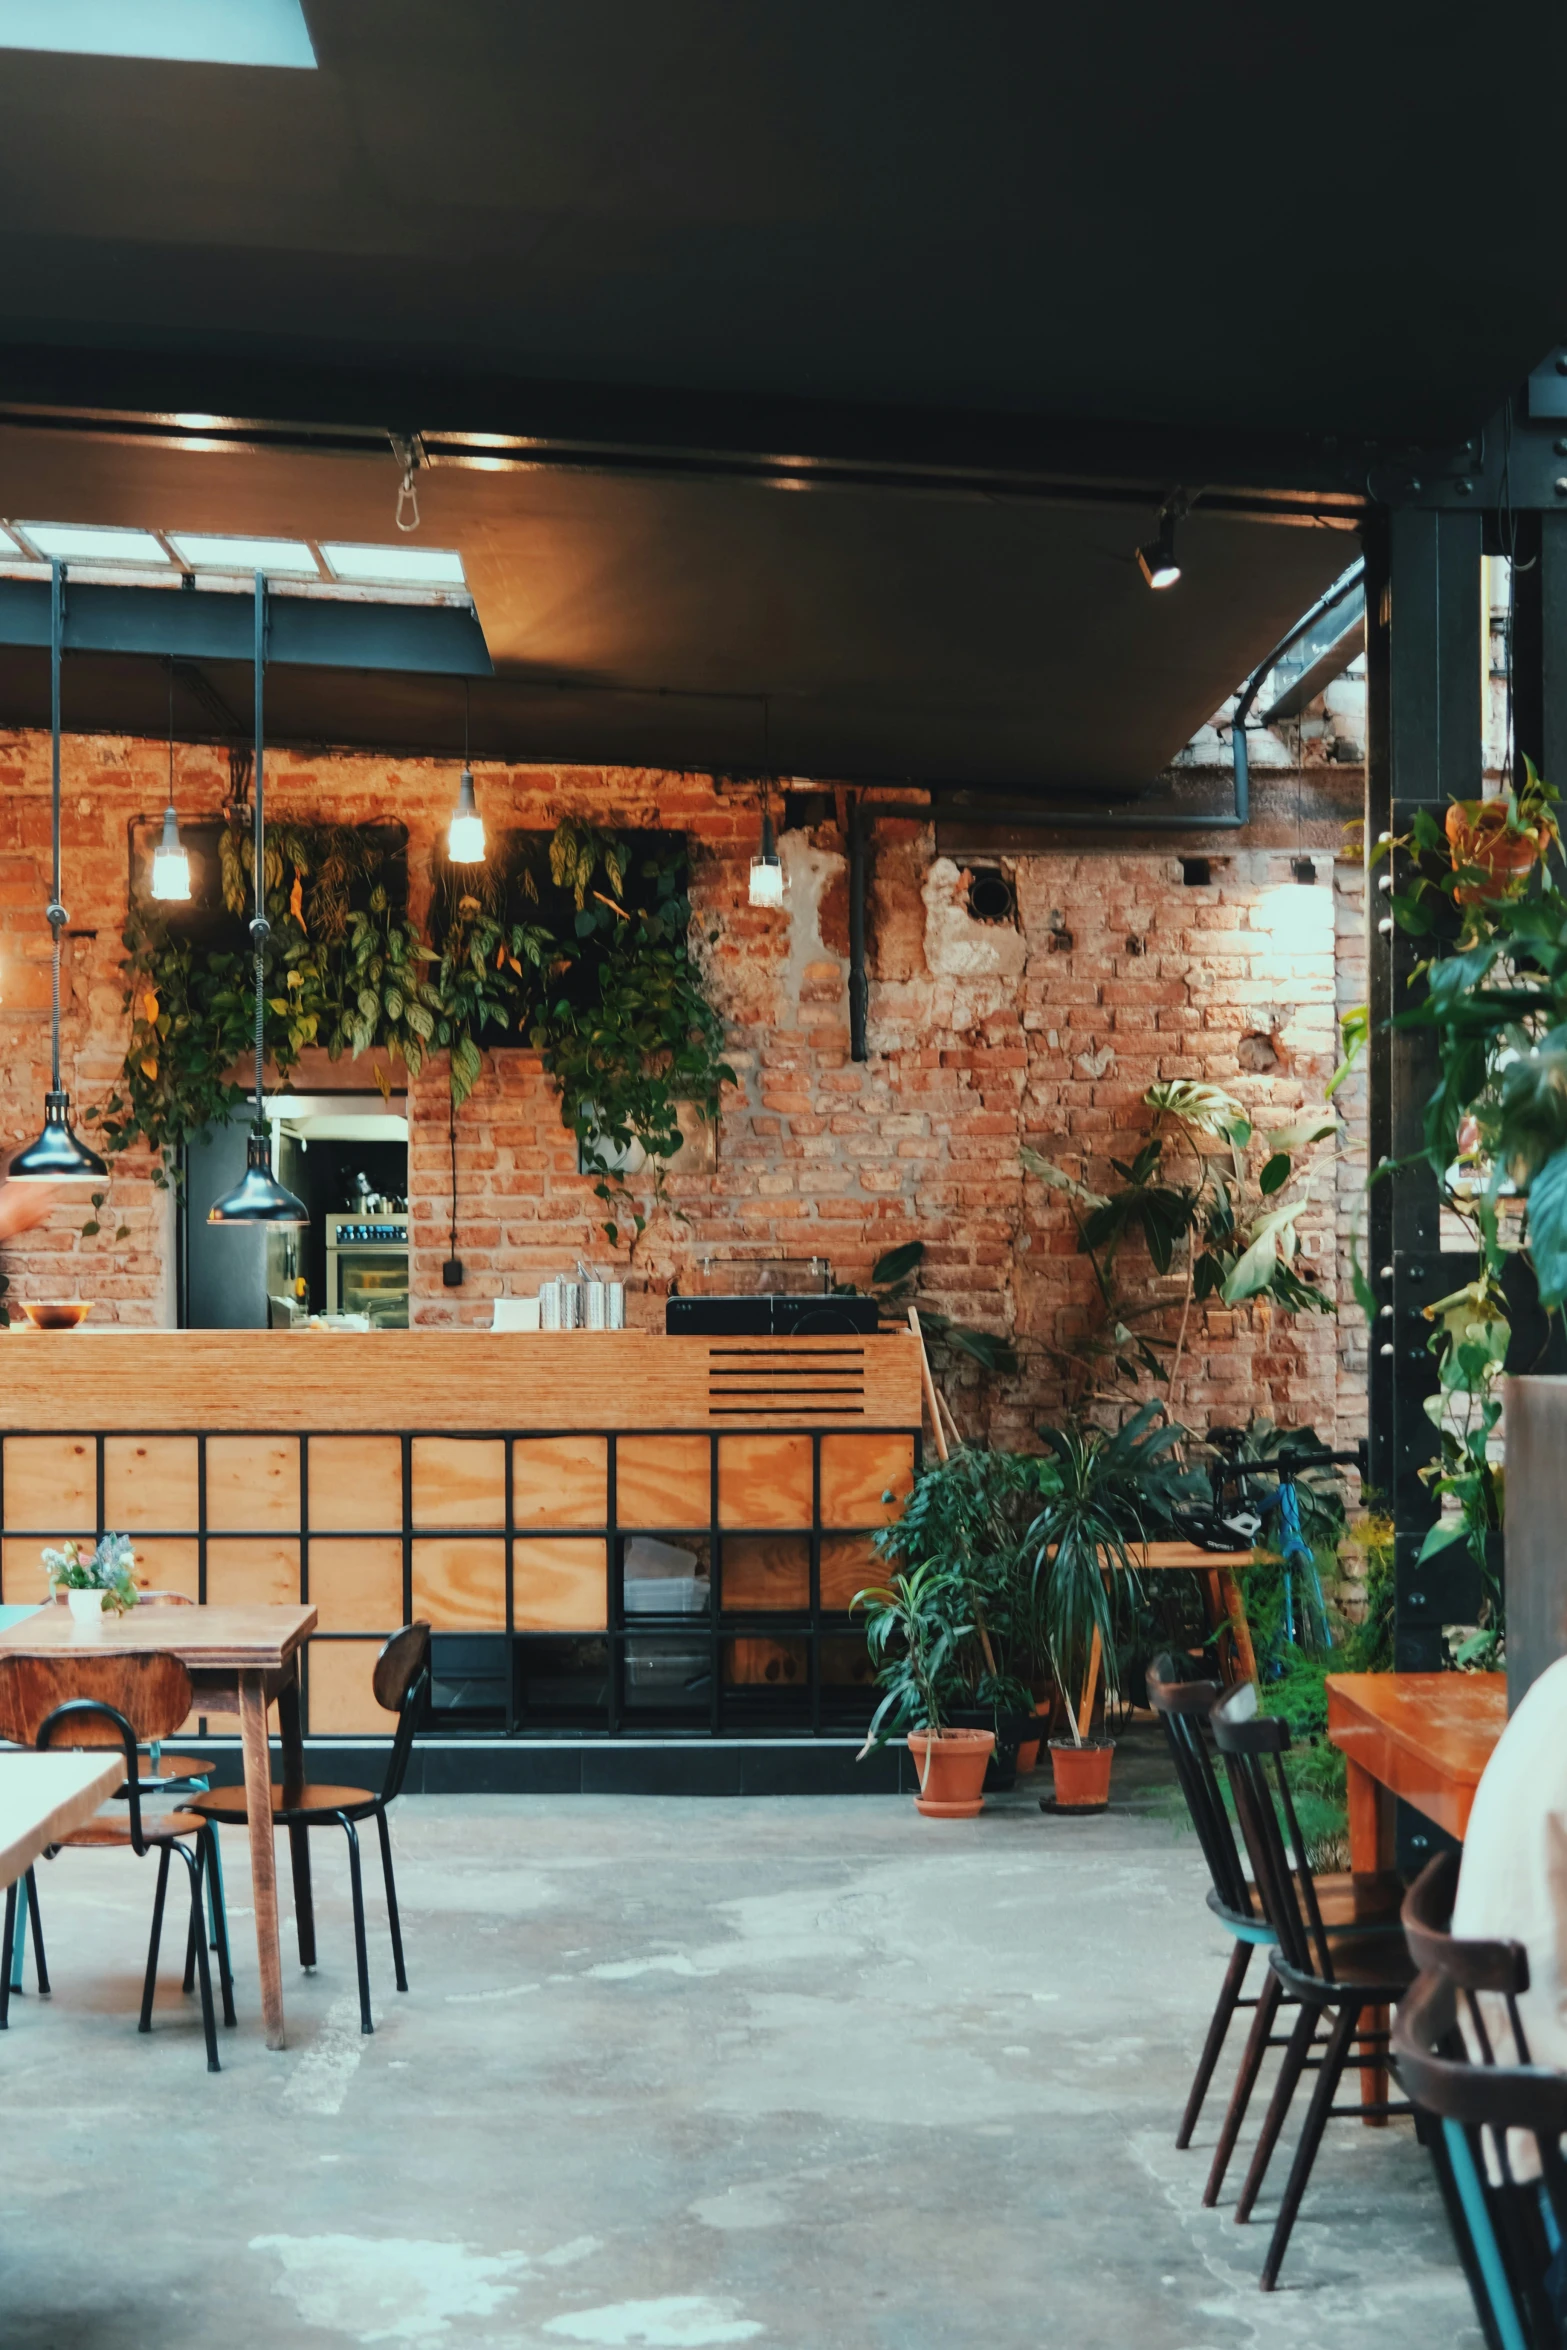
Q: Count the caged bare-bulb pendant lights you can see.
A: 3